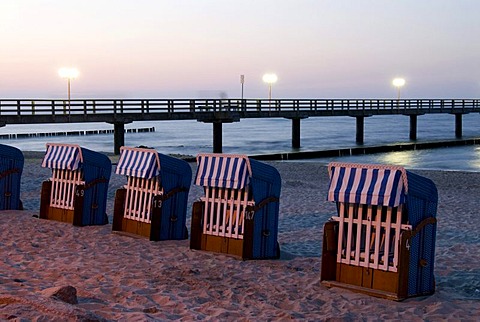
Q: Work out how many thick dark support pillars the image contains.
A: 6